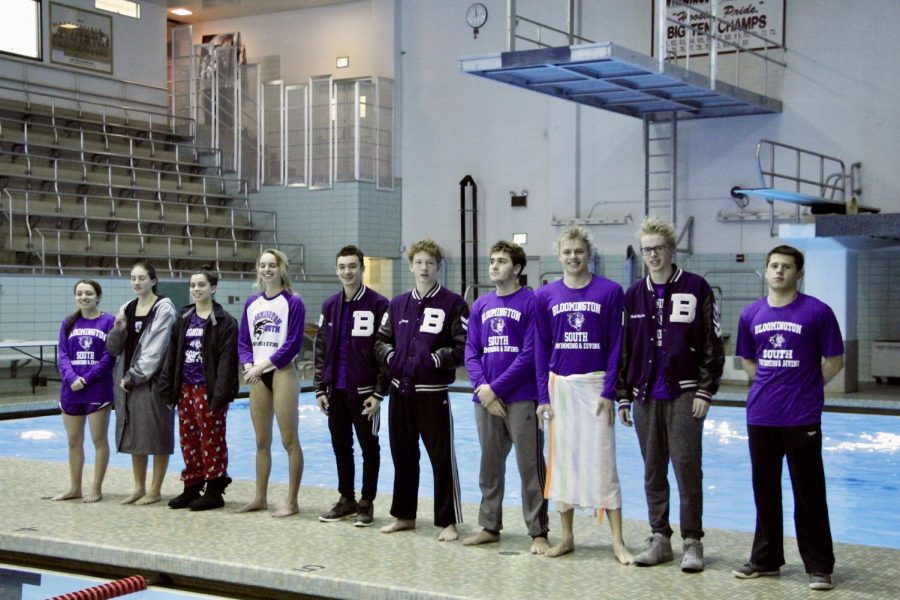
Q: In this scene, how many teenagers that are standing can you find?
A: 10